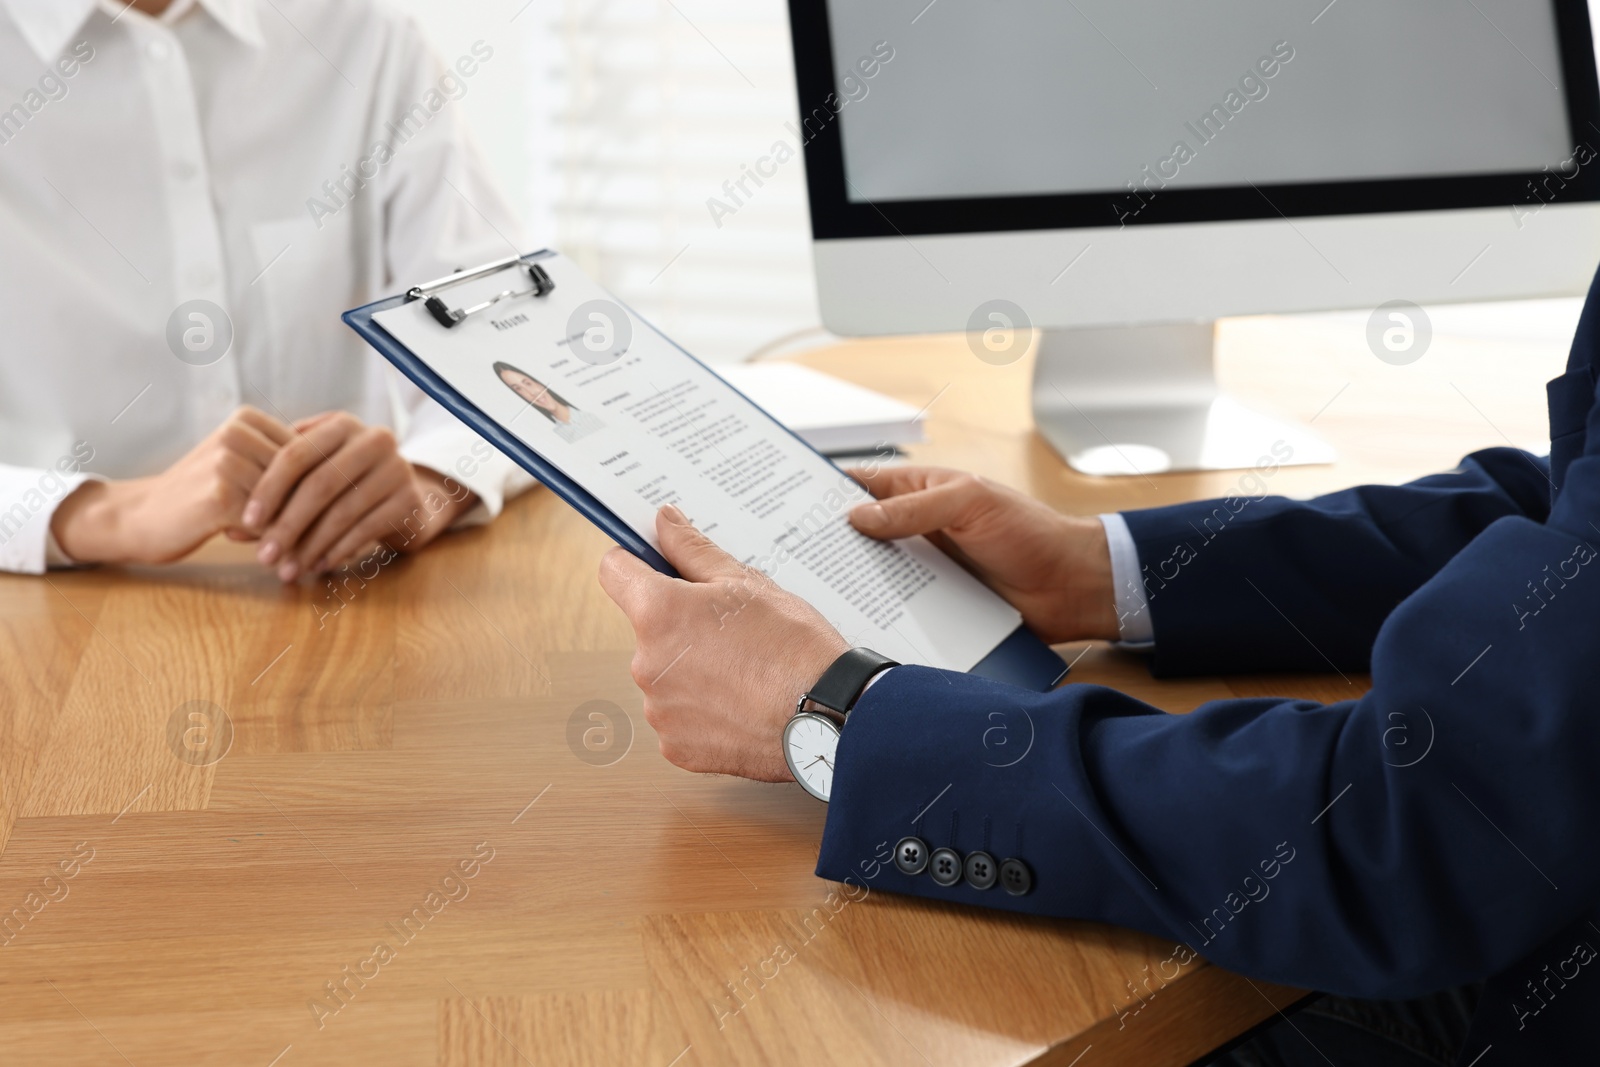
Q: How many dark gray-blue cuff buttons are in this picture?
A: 4